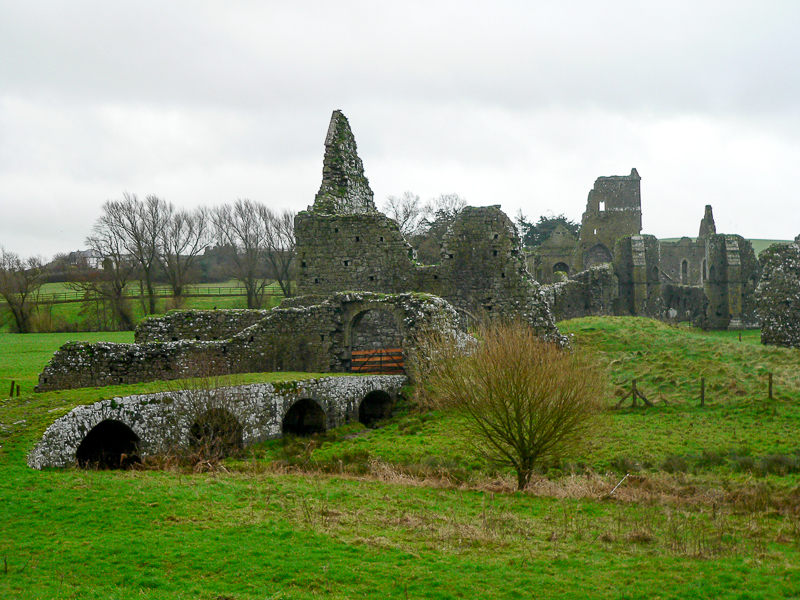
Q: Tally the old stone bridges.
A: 1